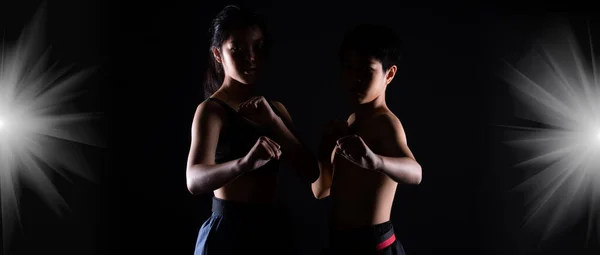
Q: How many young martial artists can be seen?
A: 2